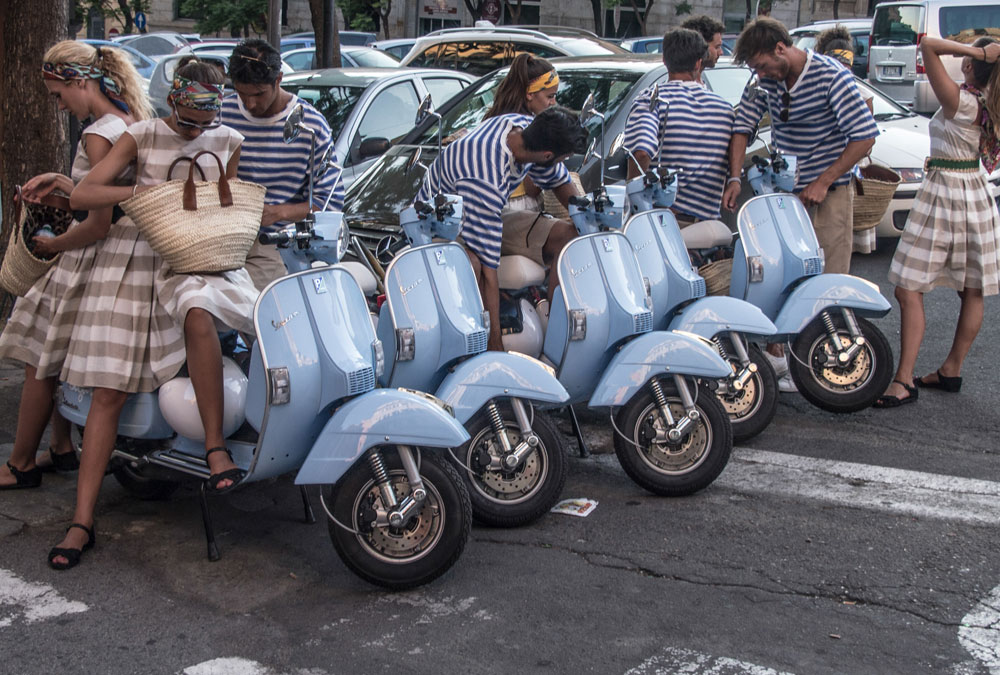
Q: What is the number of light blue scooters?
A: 5